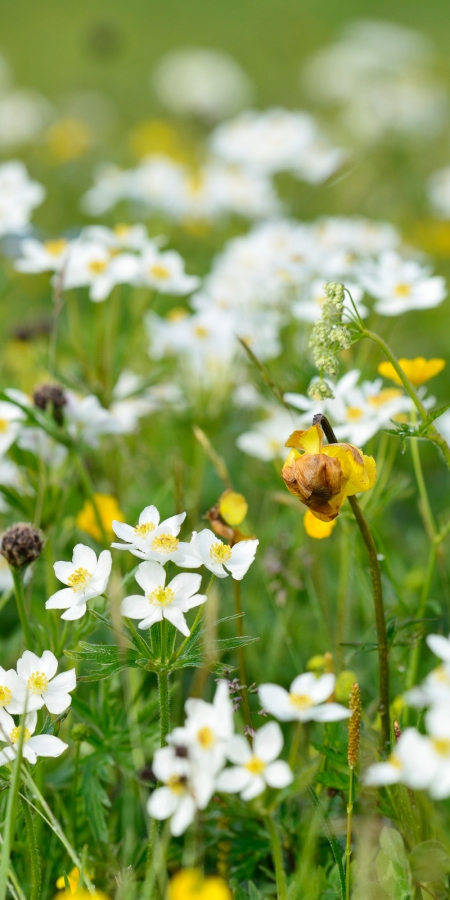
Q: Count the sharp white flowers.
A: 8